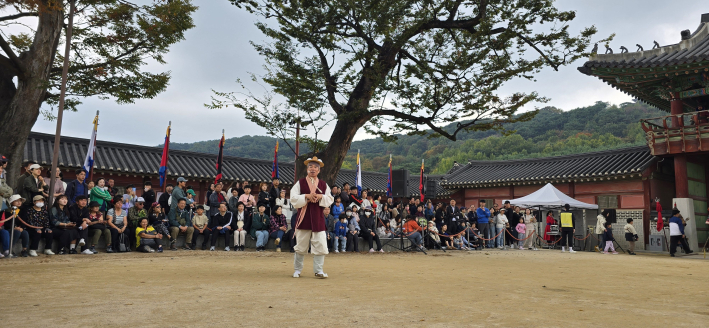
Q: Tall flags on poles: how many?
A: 7